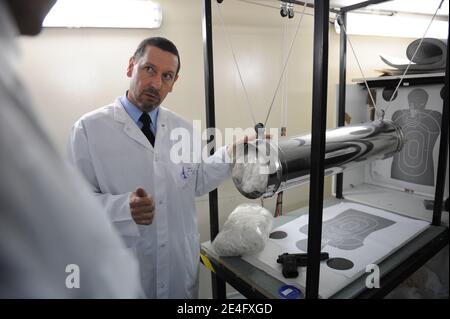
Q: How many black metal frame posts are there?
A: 4